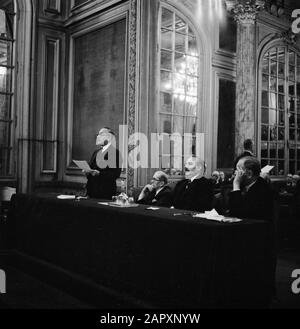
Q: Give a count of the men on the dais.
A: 4